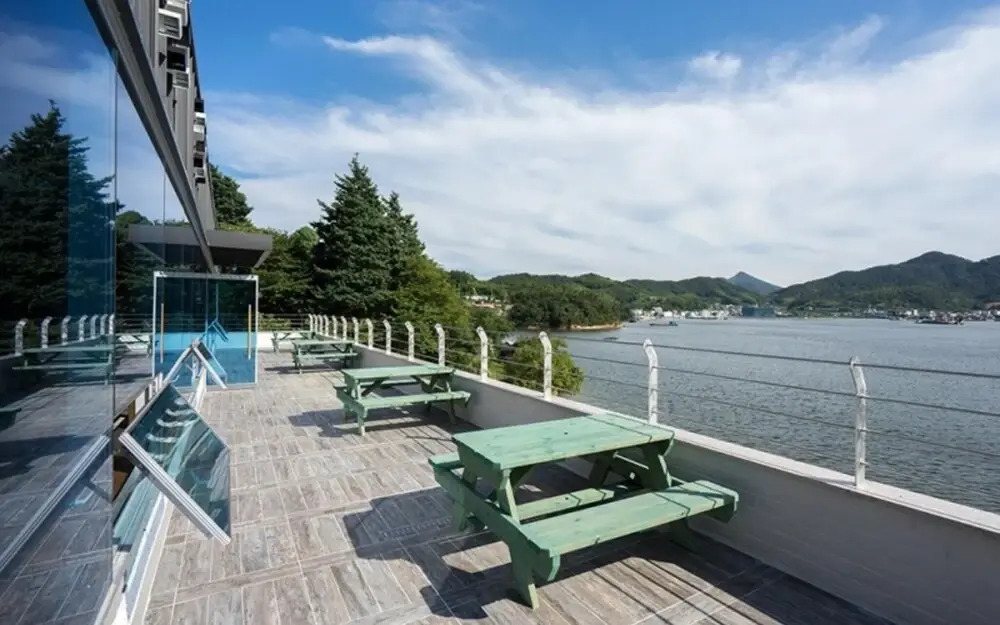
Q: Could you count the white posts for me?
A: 15